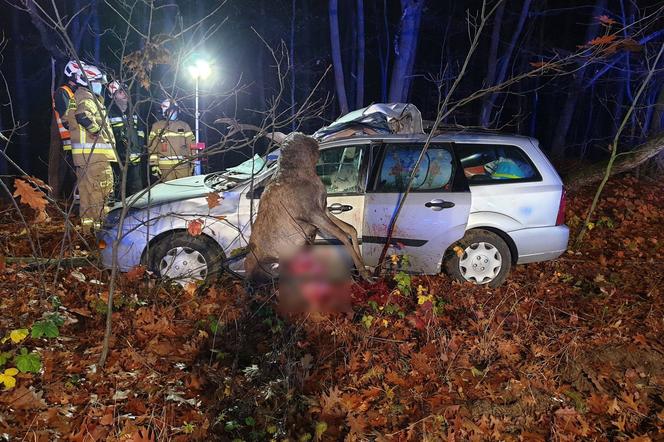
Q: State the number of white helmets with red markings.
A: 4